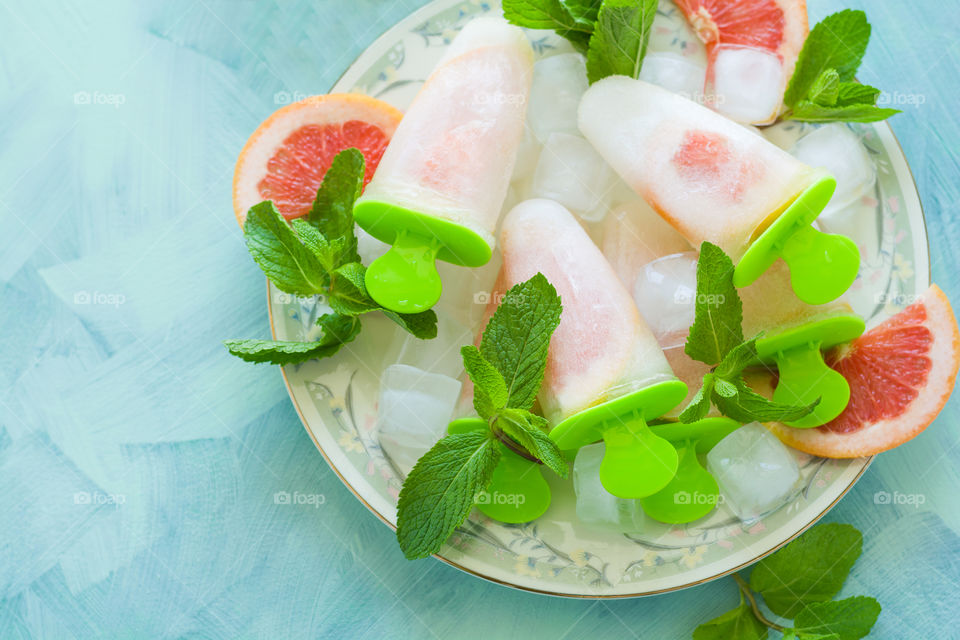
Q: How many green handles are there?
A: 6